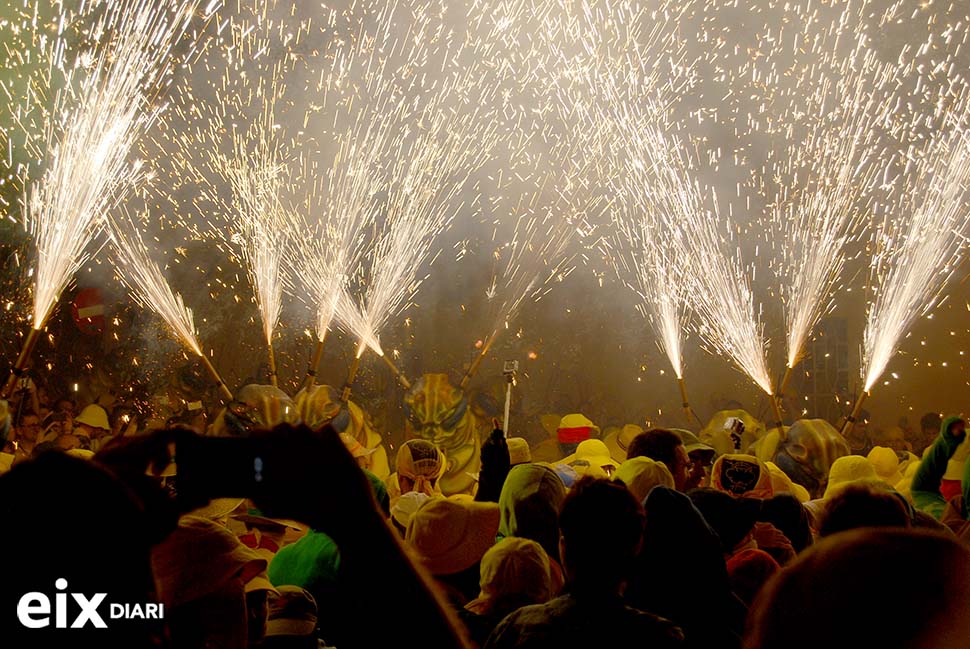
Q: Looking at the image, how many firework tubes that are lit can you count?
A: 11